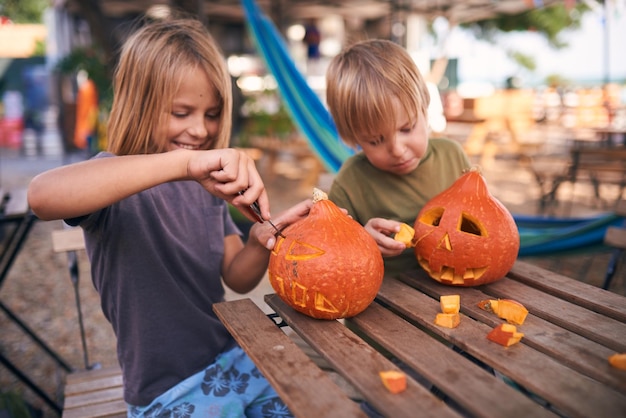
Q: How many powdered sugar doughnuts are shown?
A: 0